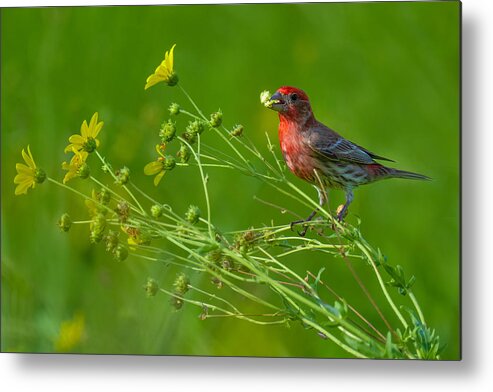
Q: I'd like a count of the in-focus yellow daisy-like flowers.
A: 5